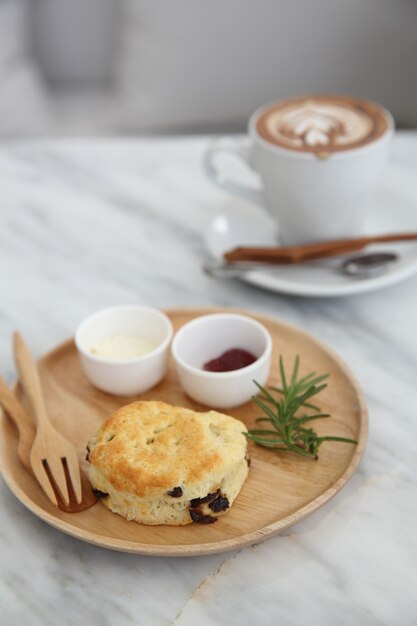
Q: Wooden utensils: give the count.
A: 2